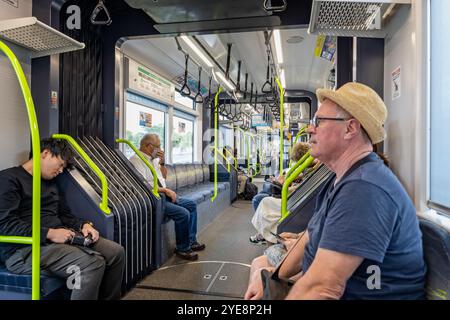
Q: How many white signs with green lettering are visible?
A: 1